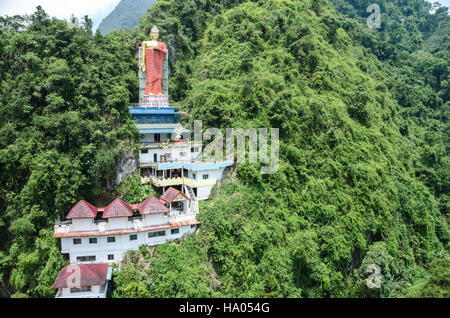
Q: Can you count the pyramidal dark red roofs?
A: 3